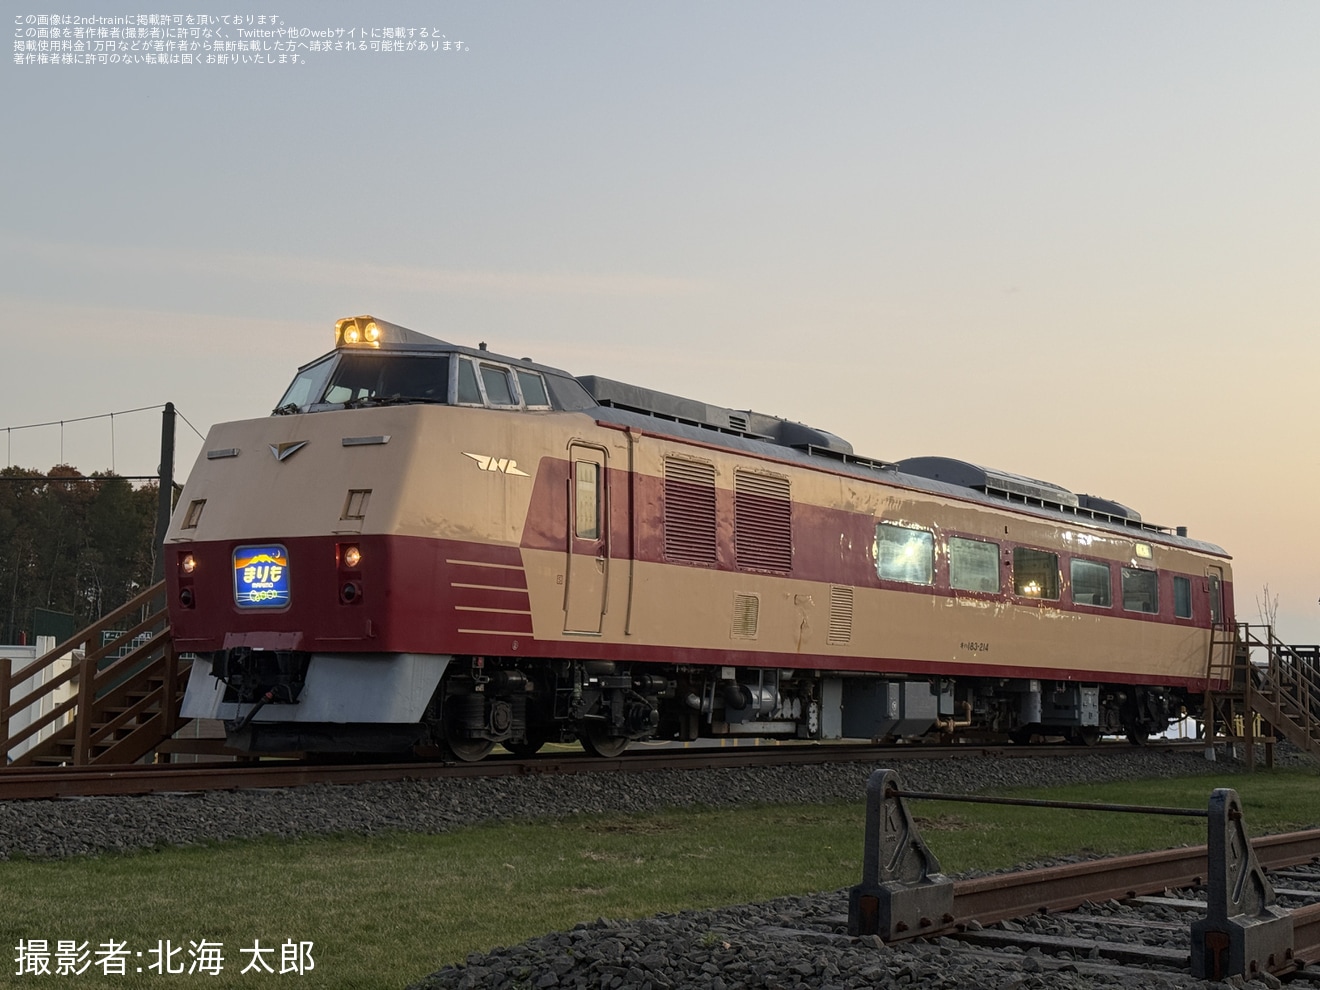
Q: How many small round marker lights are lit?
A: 2